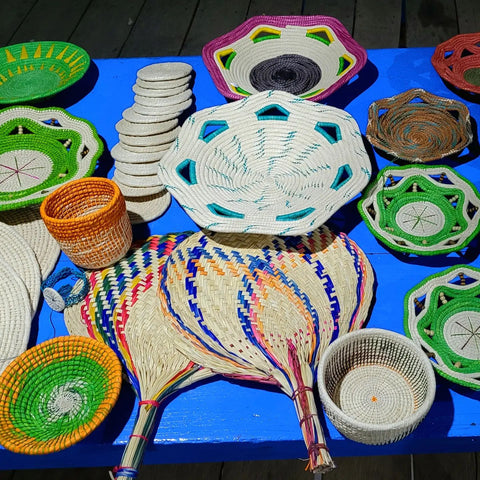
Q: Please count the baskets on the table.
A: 11